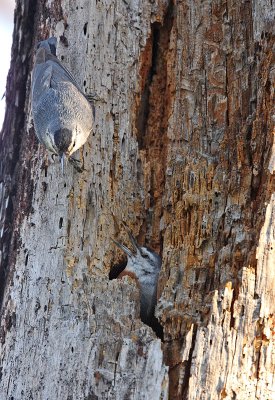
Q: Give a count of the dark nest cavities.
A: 1